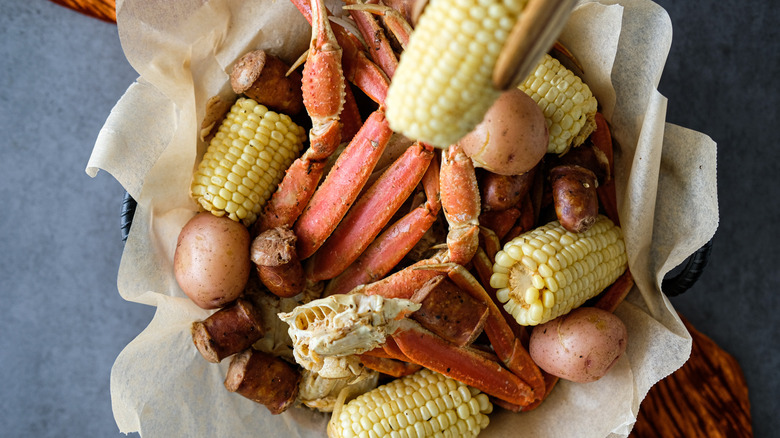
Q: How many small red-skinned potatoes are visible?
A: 3